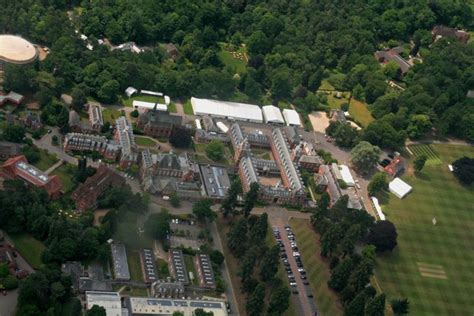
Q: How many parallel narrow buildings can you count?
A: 4